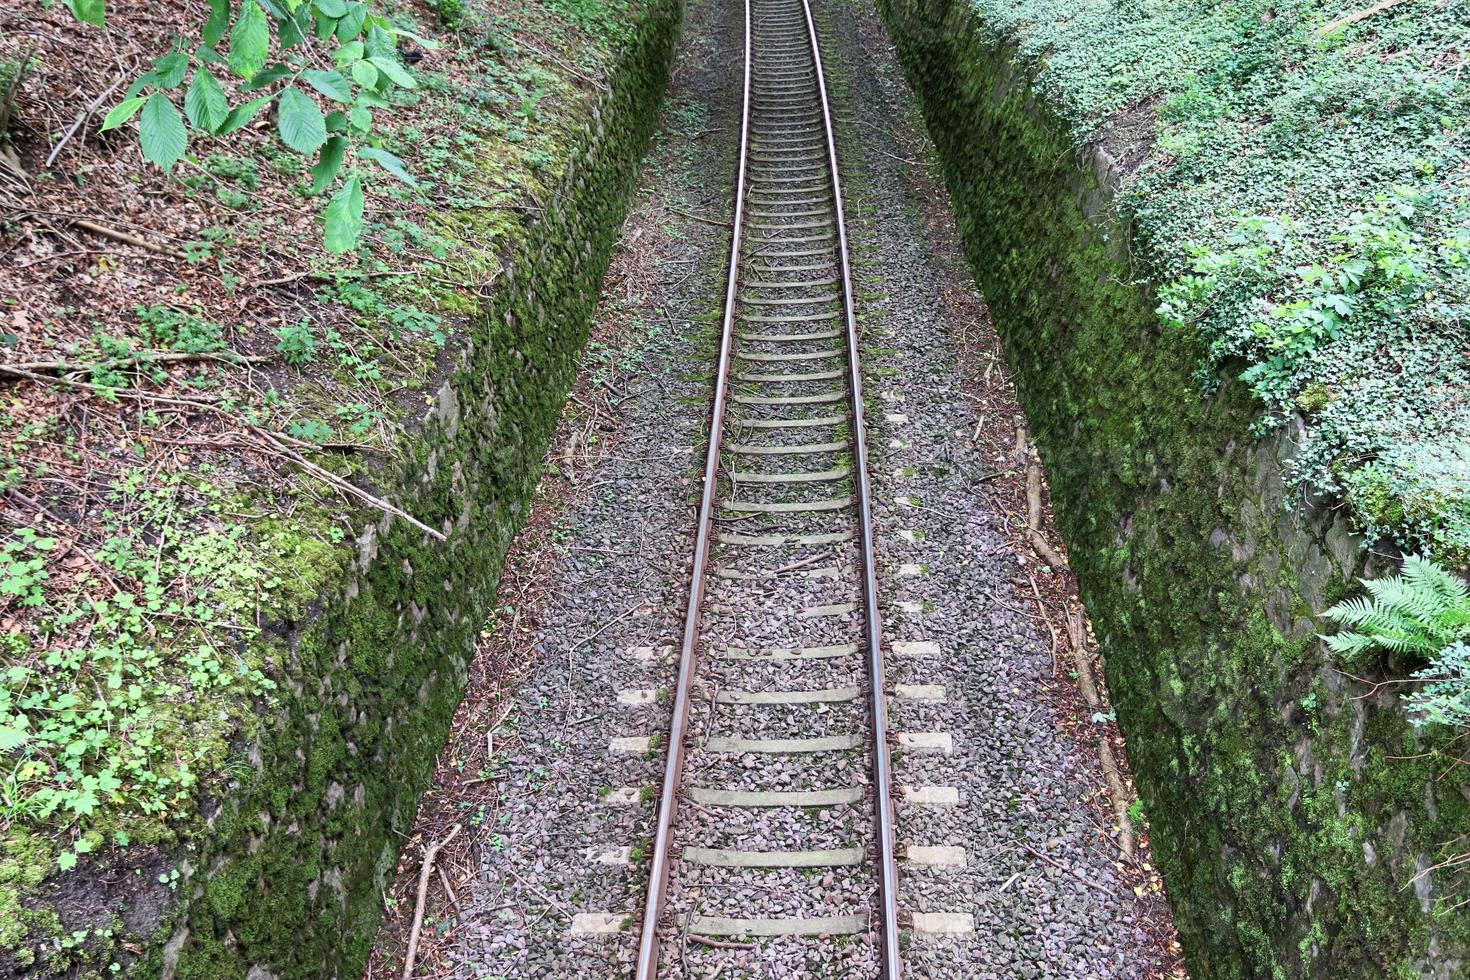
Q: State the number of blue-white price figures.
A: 0